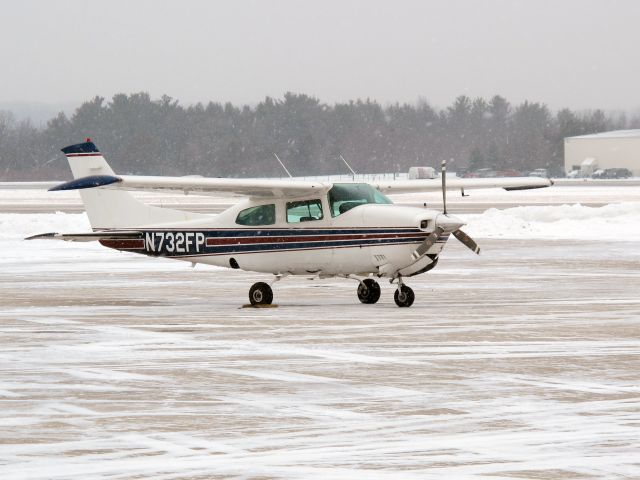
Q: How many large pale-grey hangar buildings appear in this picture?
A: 1